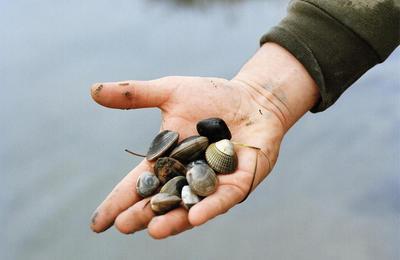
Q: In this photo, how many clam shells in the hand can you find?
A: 10